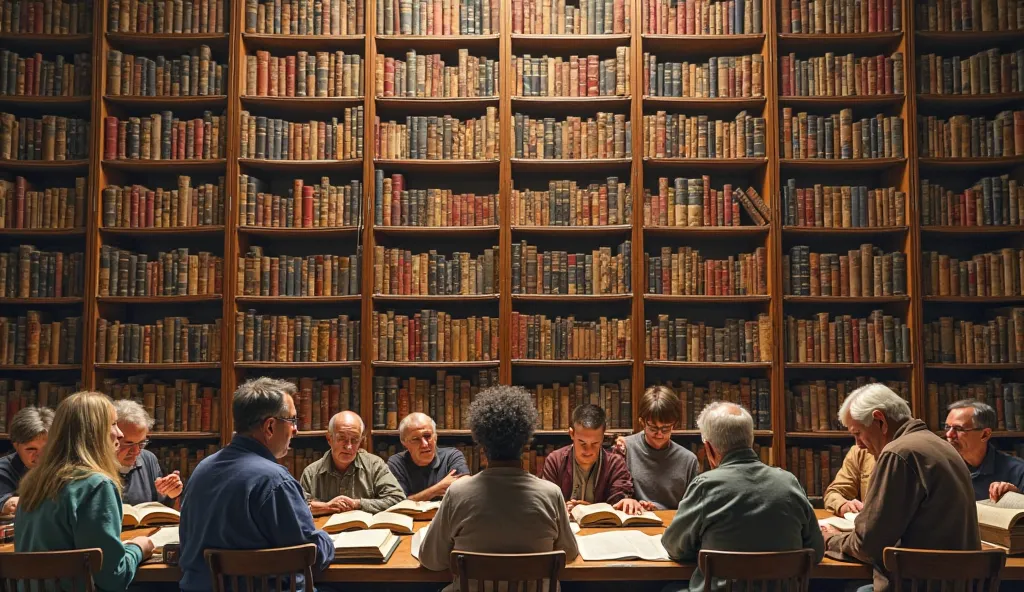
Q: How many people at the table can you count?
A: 13